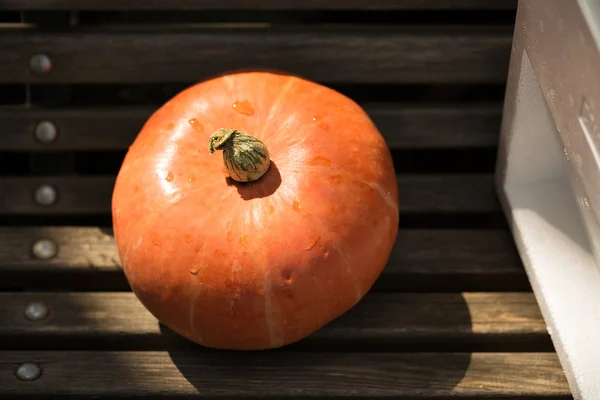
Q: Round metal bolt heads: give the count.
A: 6